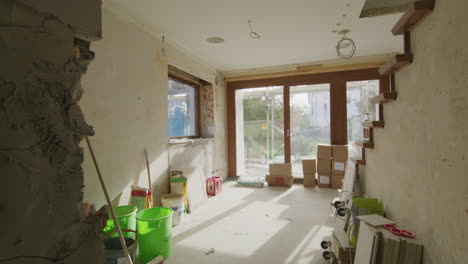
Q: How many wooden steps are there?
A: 6